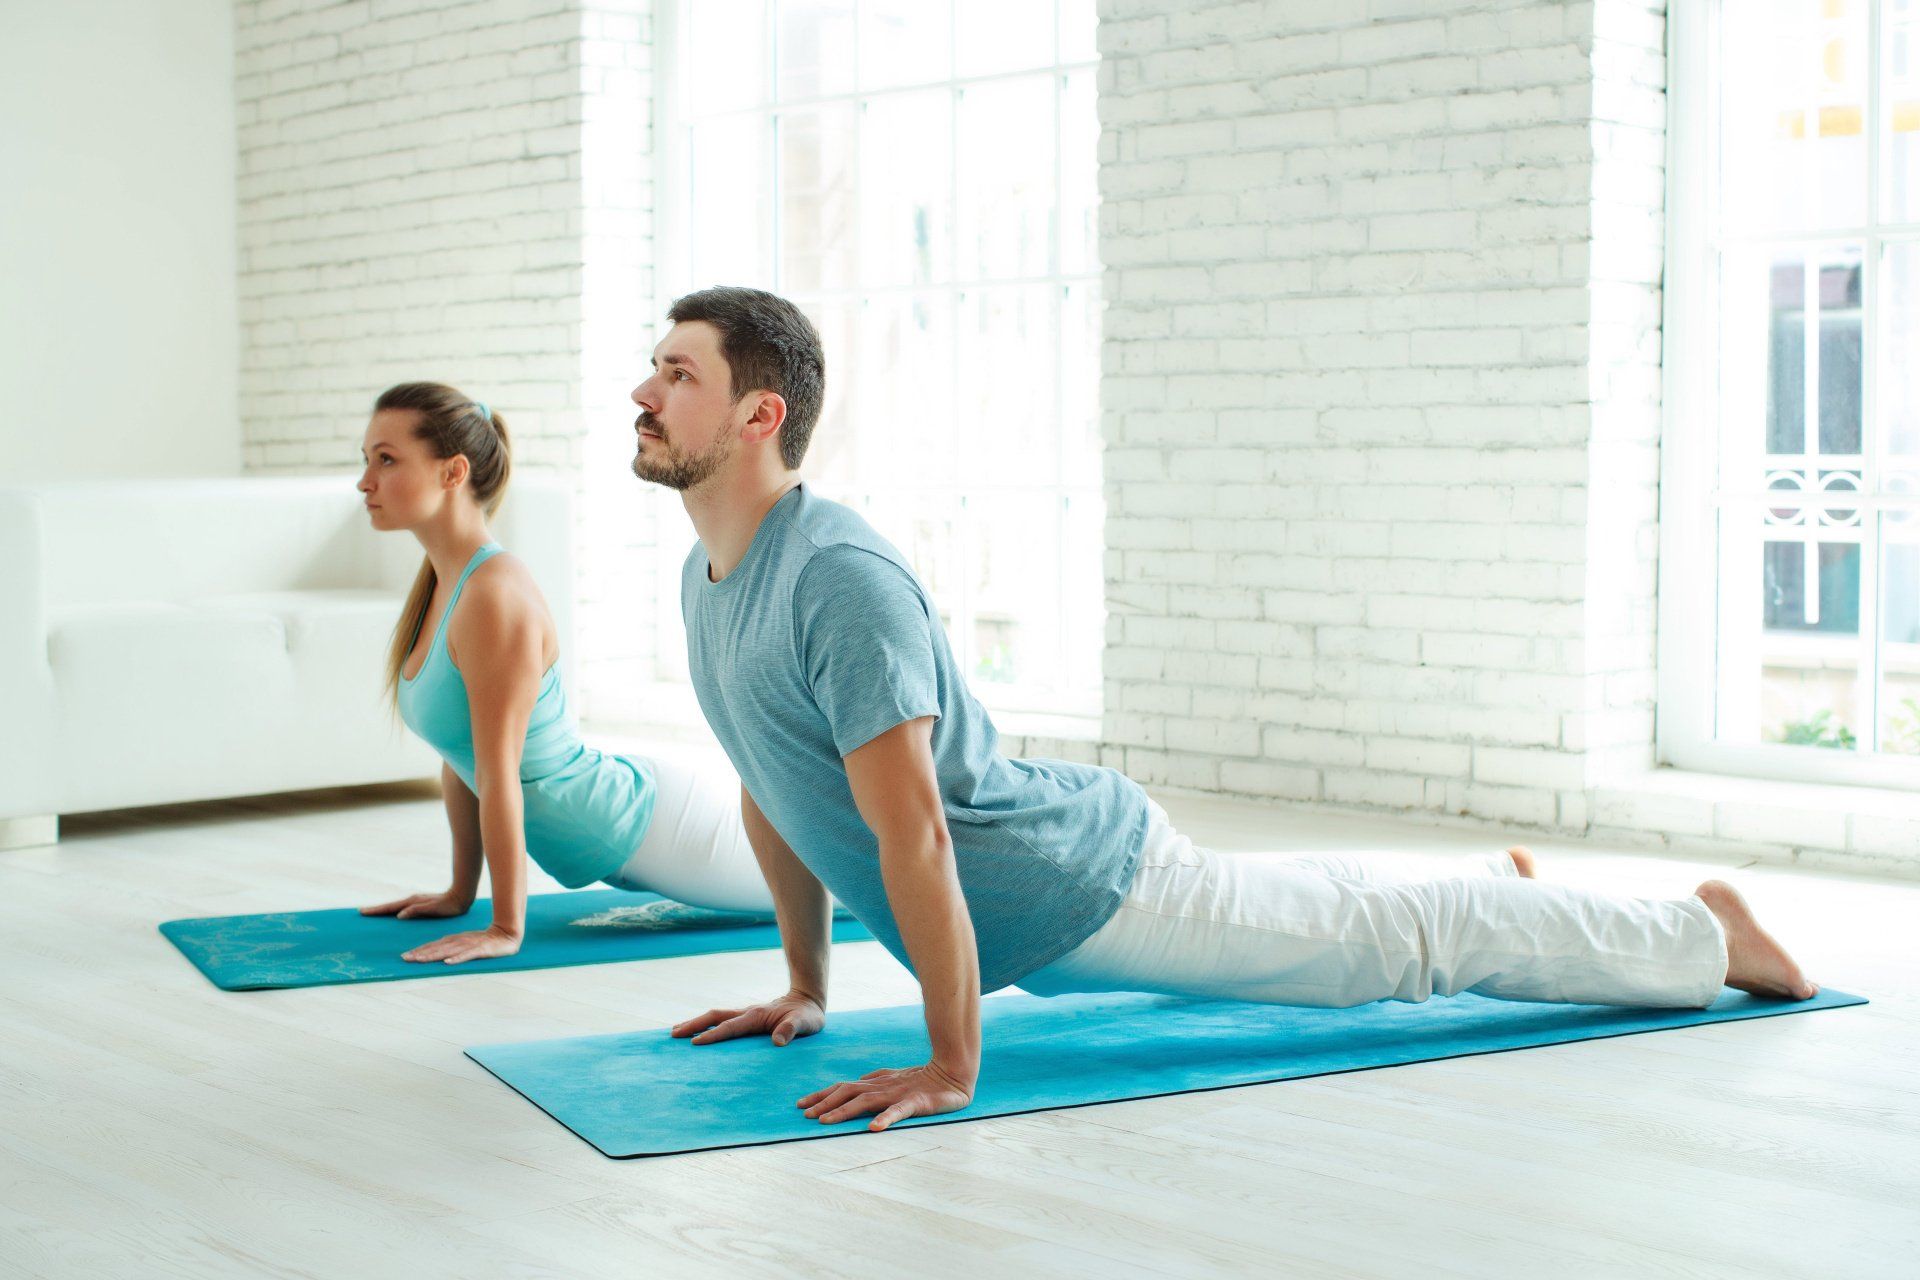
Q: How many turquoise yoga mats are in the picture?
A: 2